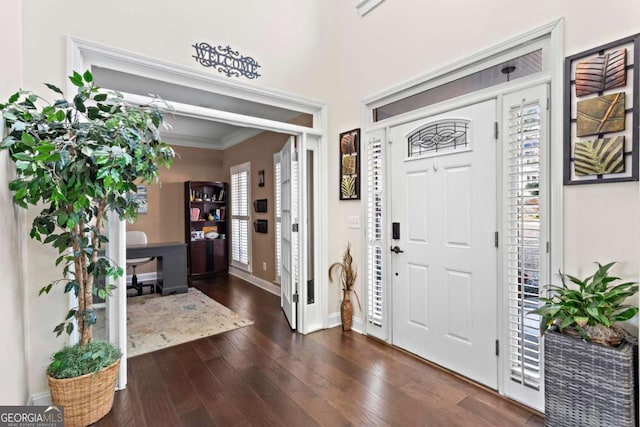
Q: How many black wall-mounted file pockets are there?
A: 2